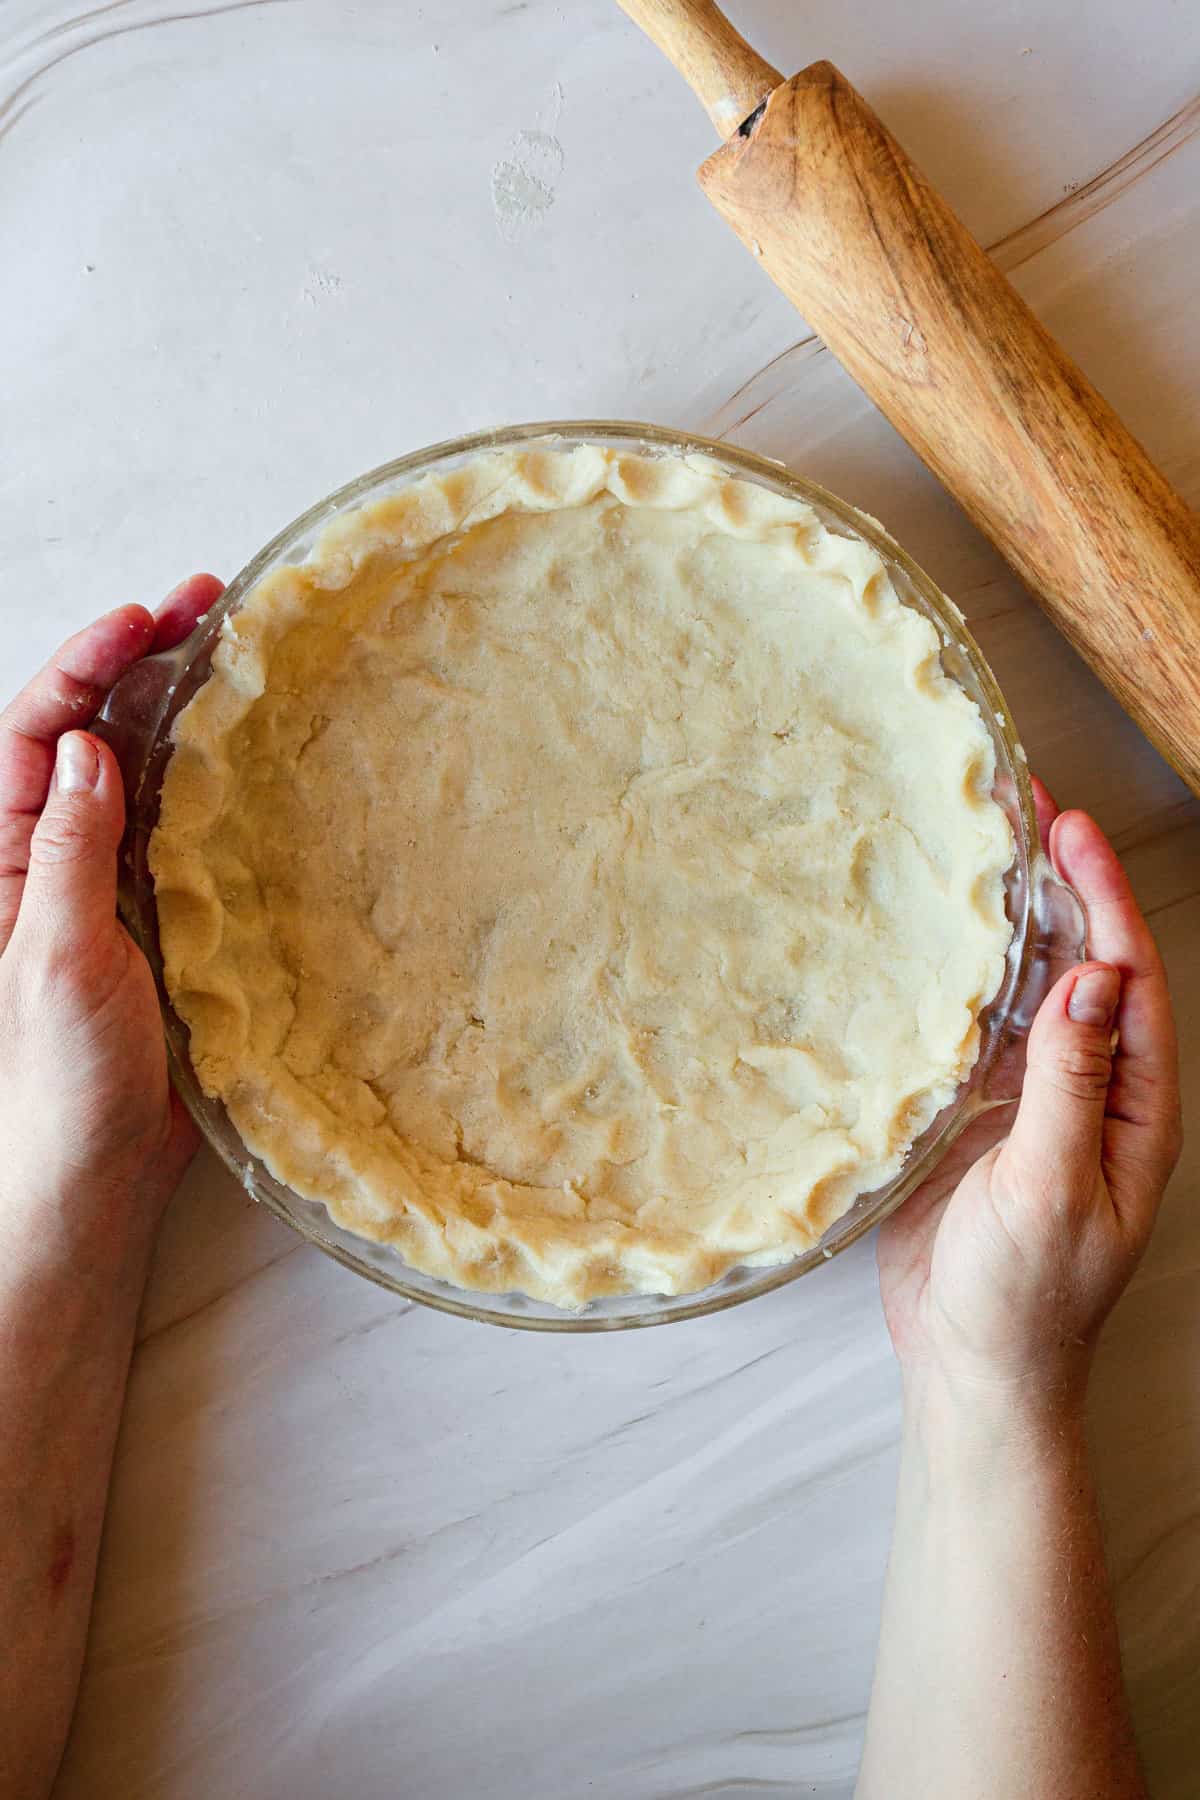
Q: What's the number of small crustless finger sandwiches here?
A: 0